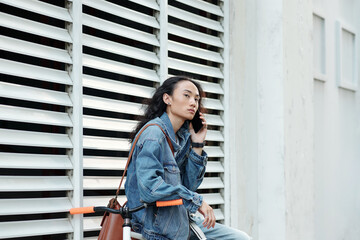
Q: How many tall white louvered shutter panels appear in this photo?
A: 3